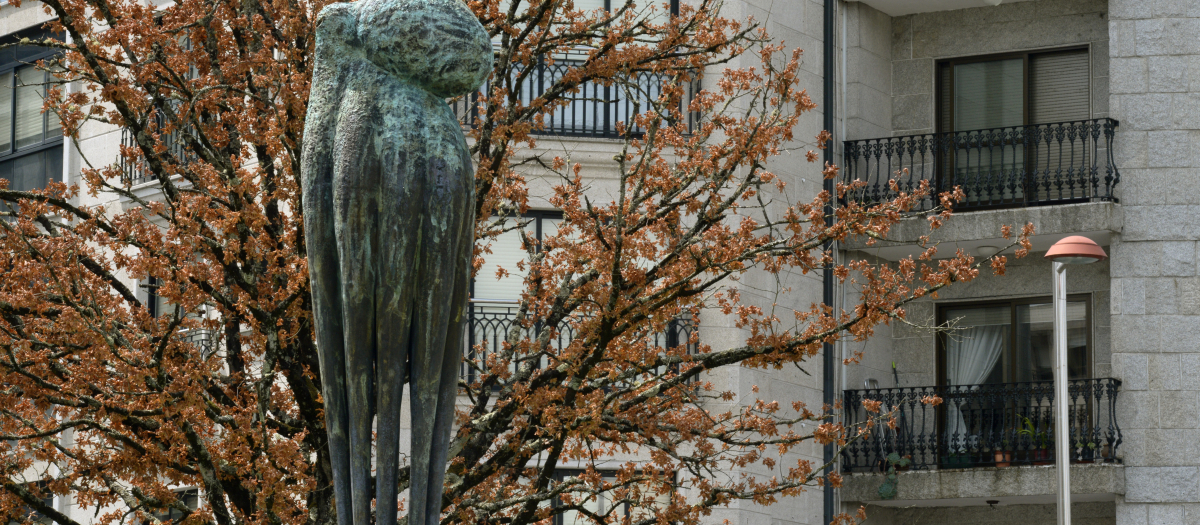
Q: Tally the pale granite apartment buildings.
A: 2